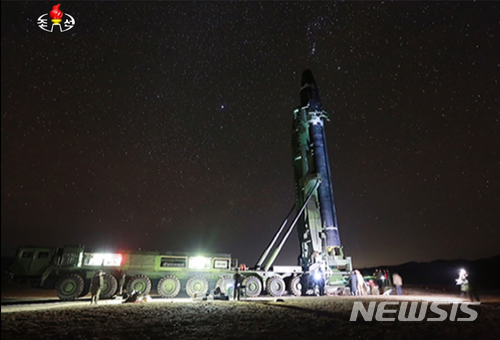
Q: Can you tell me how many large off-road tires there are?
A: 9